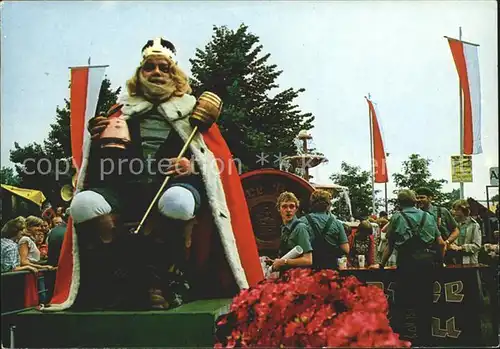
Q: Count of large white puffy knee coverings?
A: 2